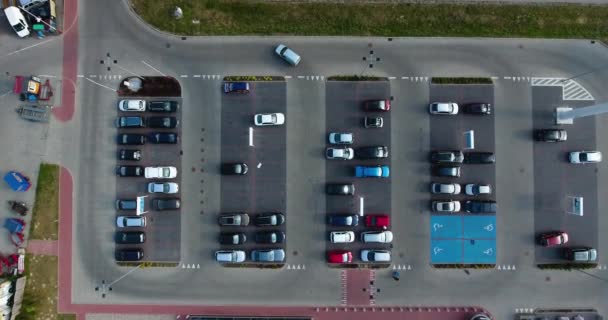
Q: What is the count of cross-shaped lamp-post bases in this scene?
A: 4